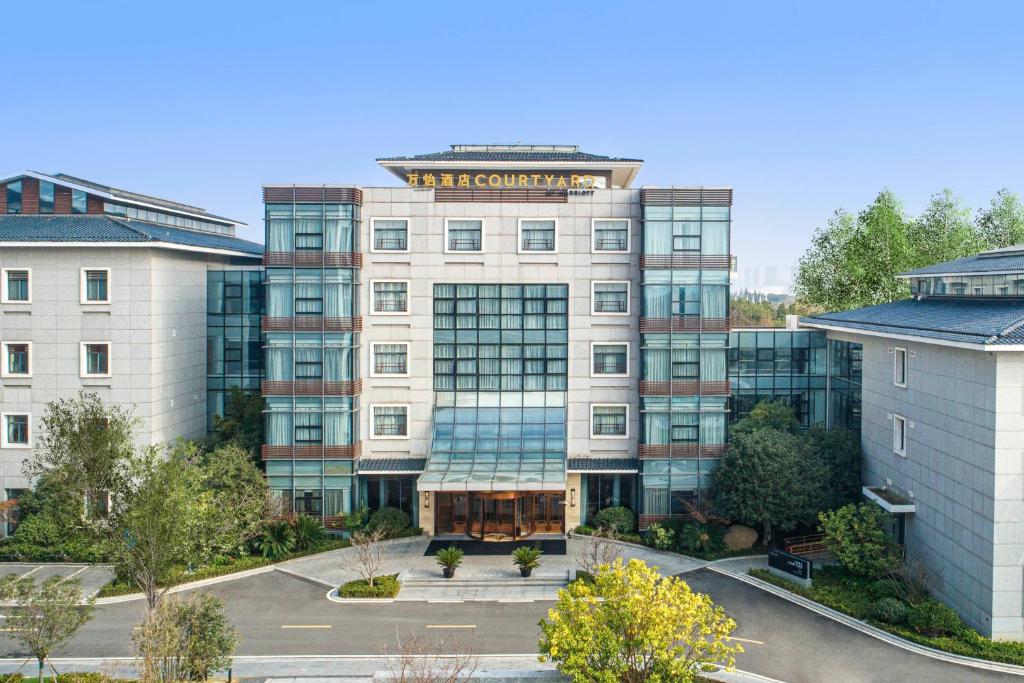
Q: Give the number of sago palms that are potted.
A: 2